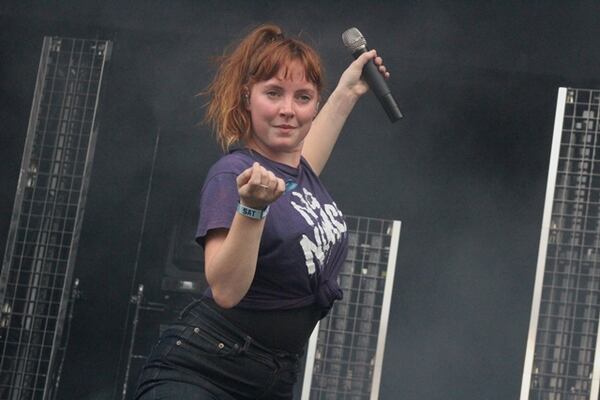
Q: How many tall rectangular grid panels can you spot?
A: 3